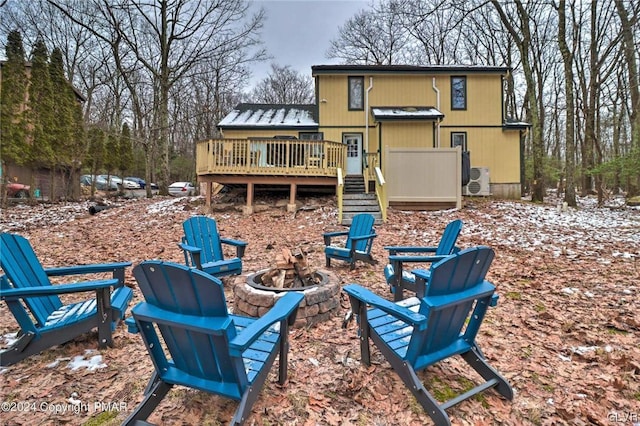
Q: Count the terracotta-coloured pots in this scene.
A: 0